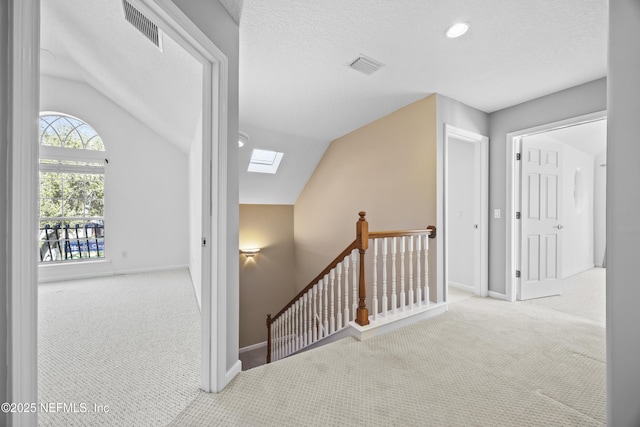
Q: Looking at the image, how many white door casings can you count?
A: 3